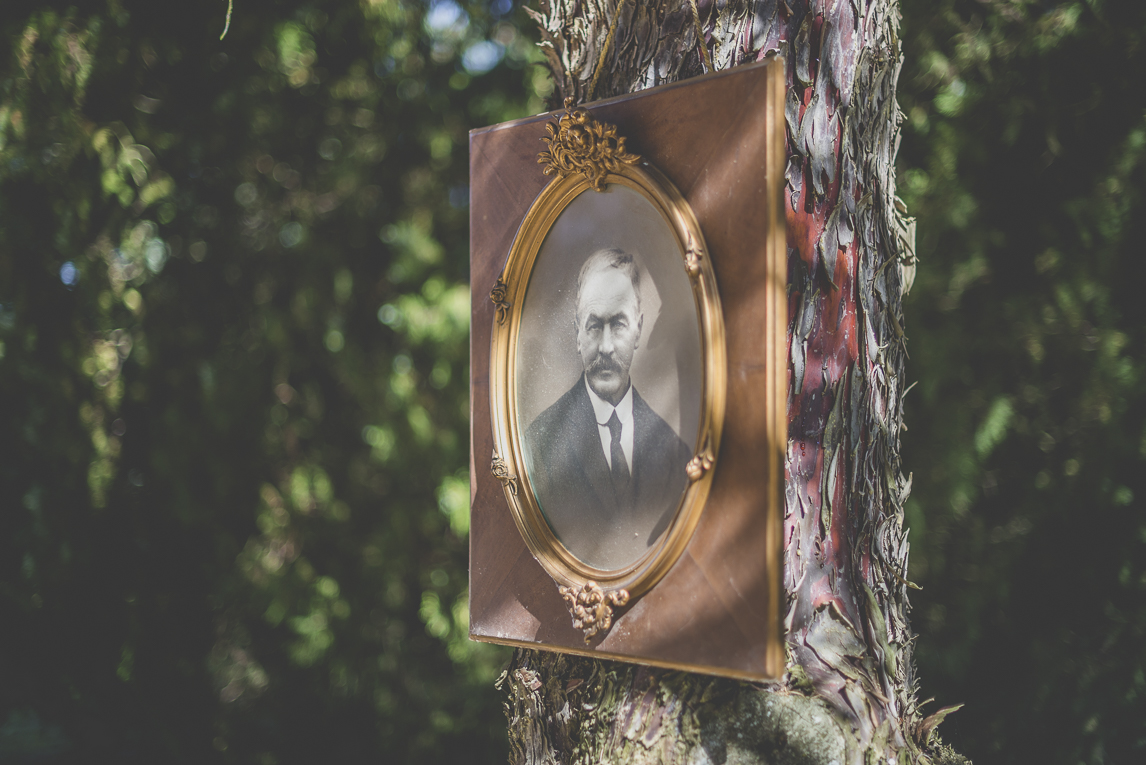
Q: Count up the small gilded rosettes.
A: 4